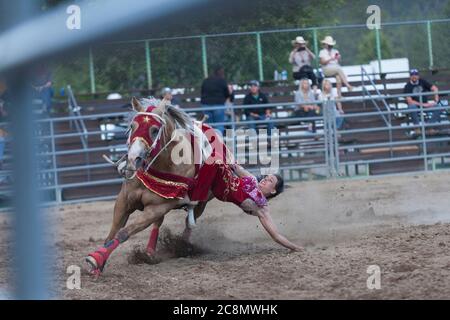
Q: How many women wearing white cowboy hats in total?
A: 2